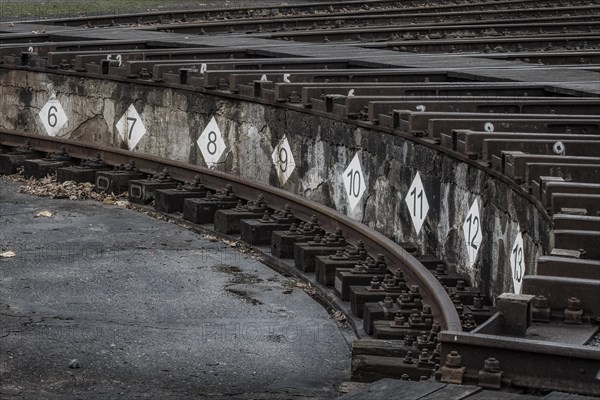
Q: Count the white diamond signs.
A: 8